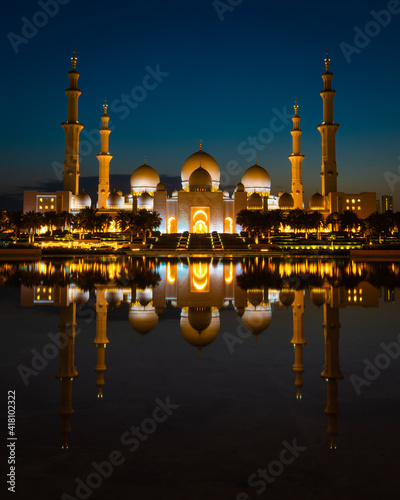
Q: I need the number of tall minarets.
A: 4